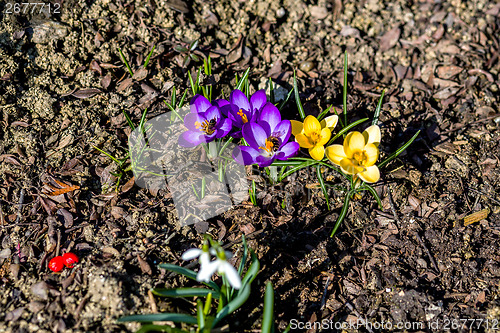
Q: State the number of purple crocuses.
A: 3